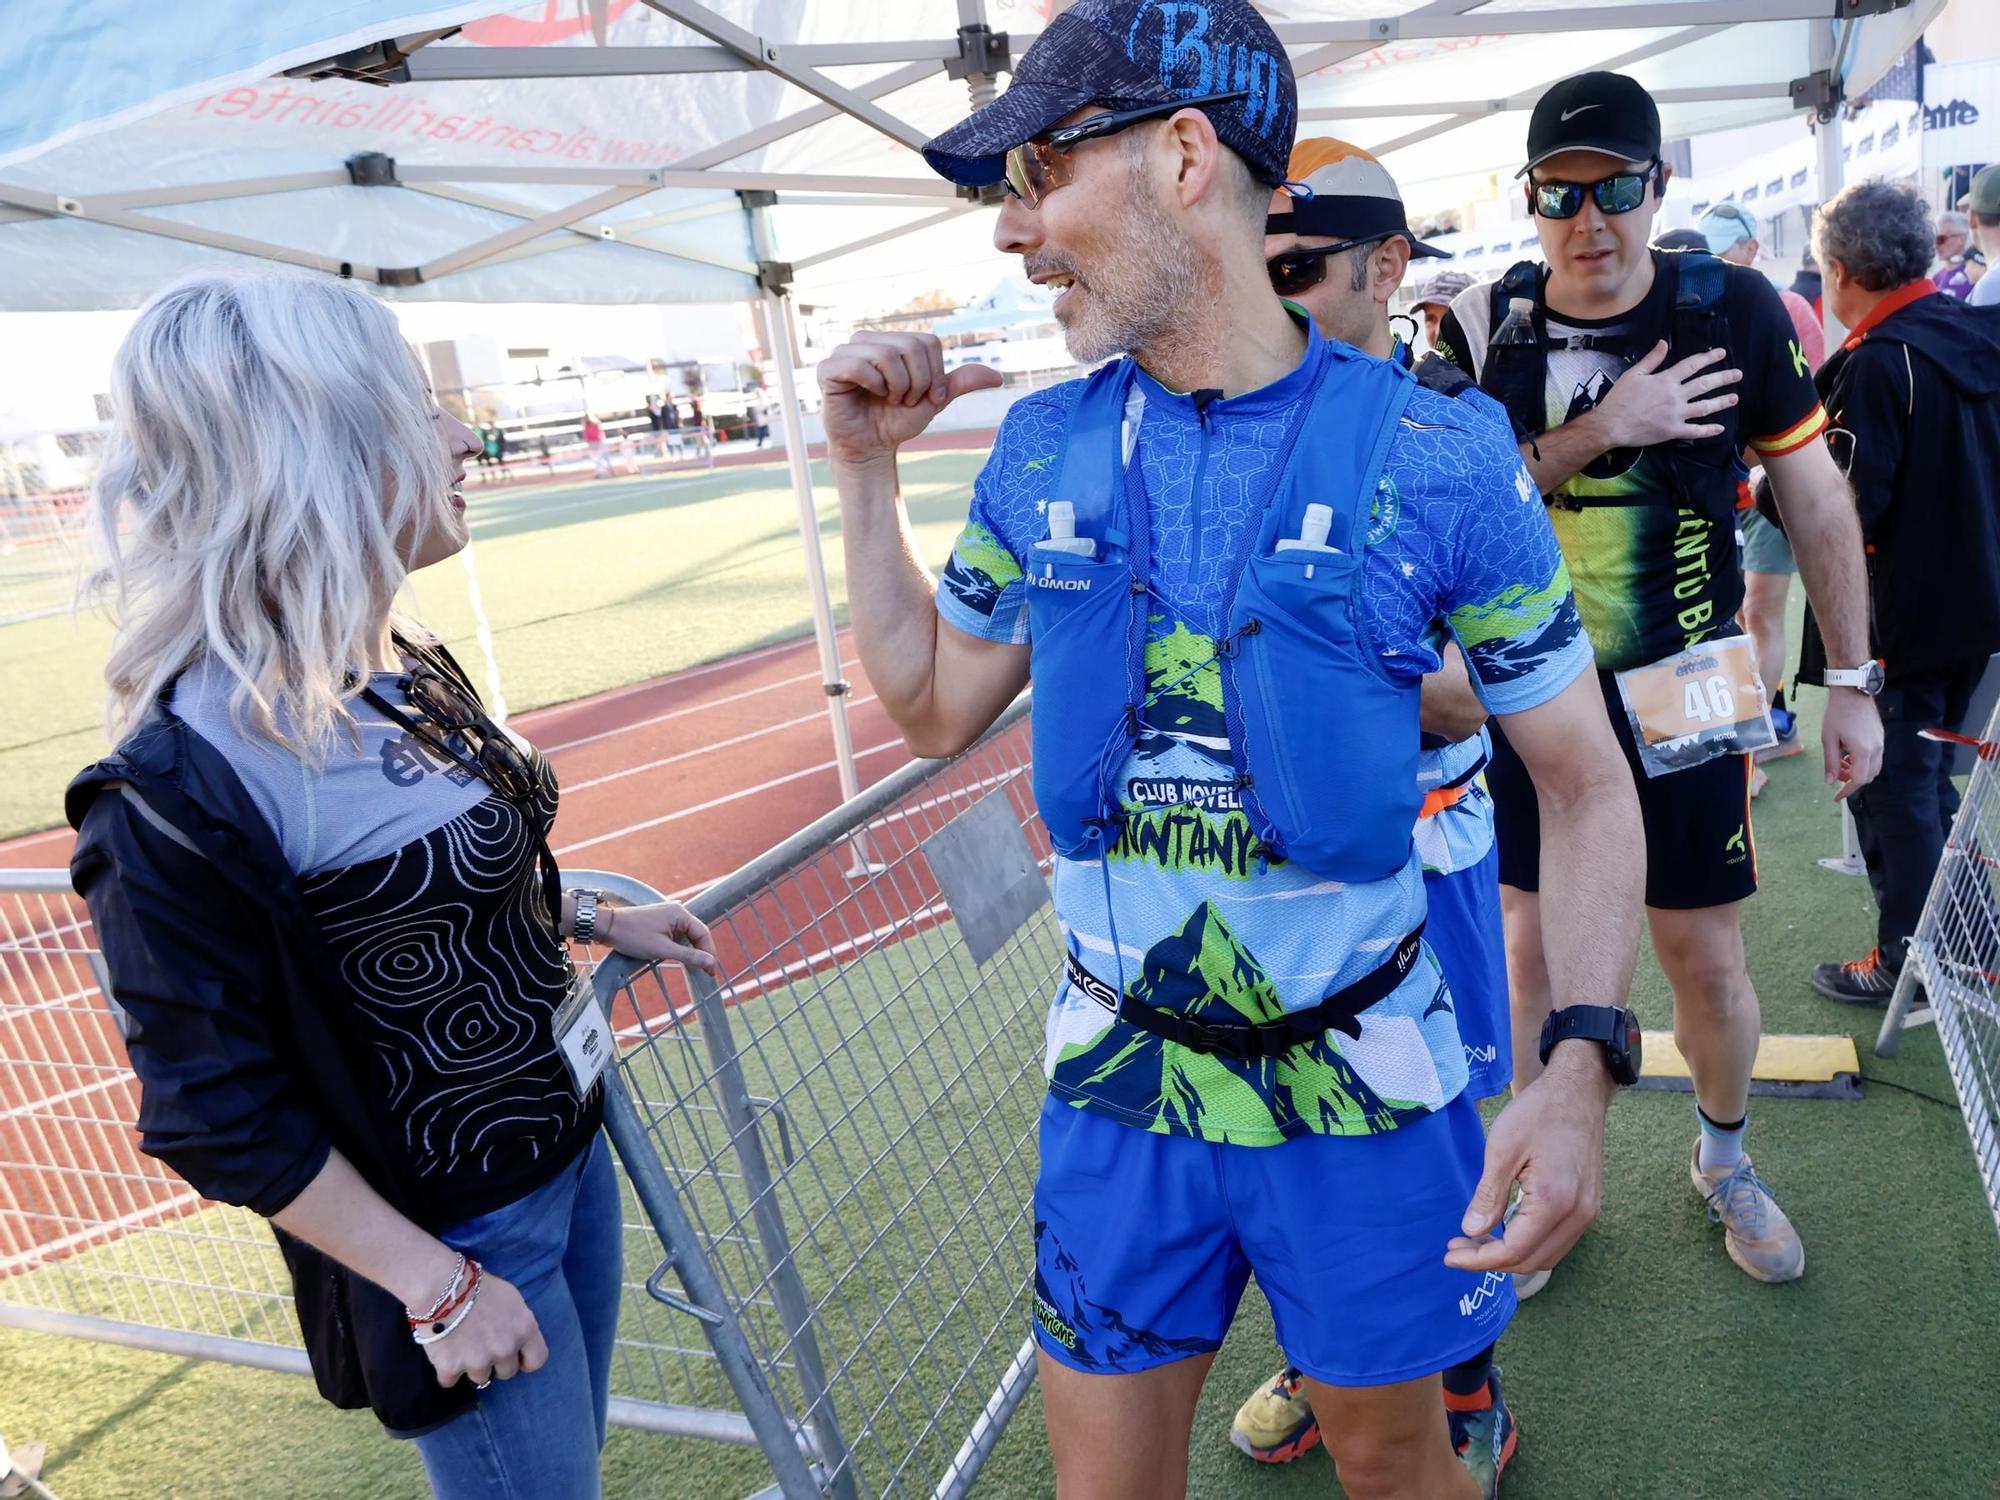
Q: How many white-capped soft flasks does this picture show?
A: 2